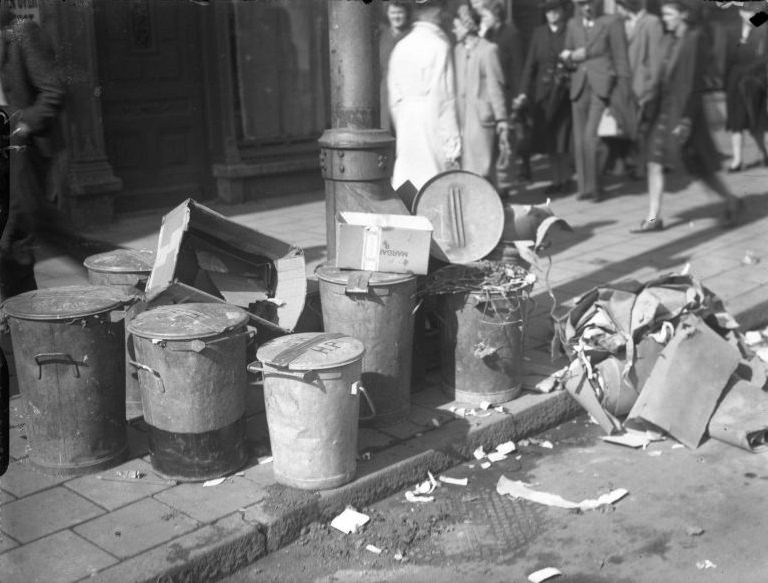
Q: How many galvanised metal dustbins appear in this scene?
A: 6